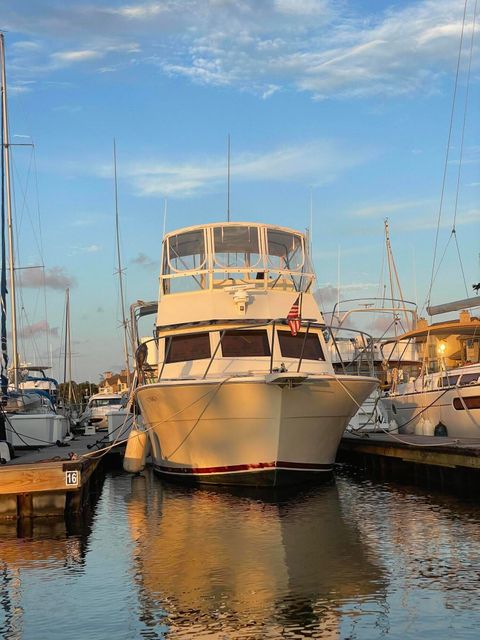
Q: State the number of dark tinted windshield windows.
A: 3